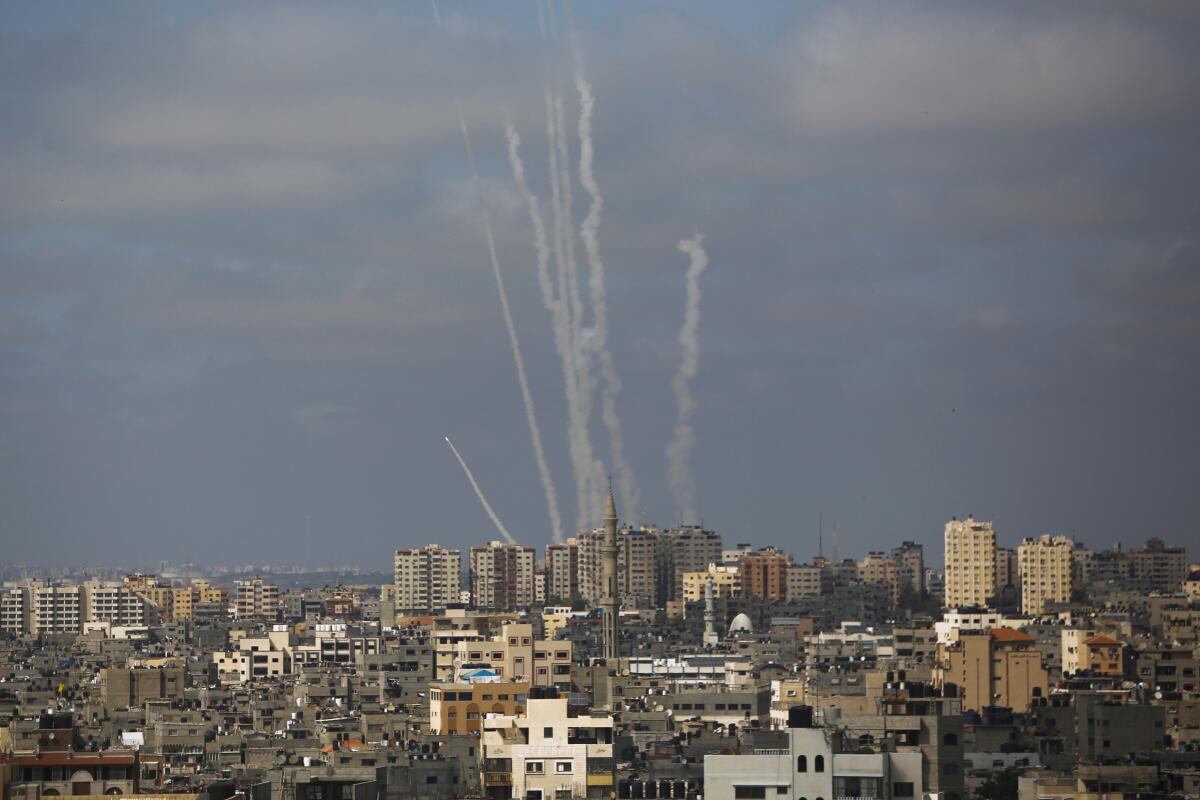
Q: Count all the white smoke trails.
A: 7